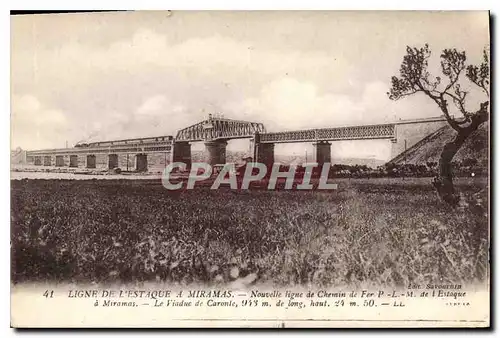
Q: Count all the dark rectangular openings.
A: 7